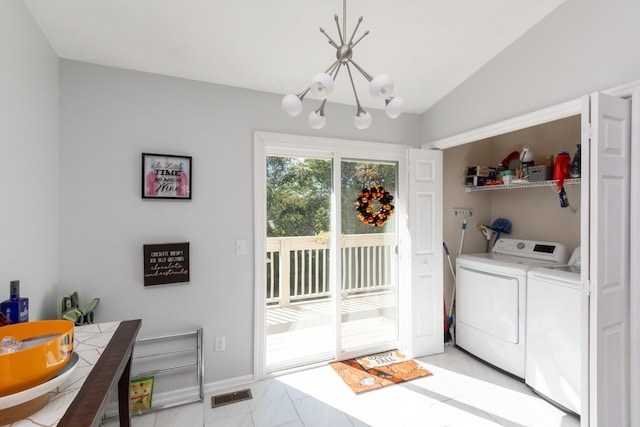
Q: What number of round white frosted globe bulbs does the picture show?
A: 6